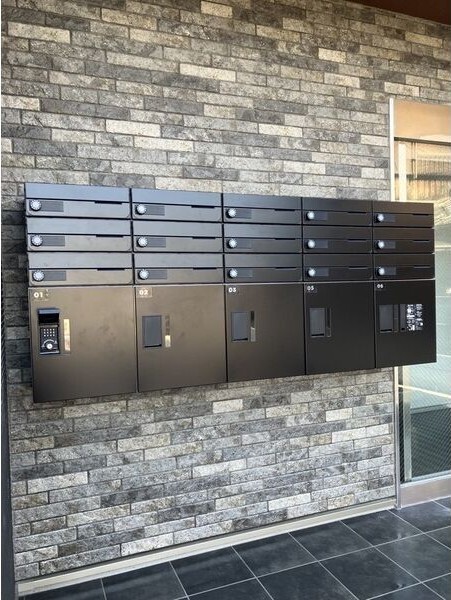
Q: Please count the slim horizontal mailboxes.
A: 15